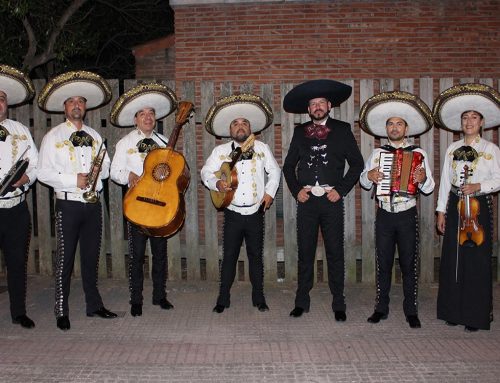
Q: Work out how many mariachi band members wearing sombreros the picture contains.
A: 7